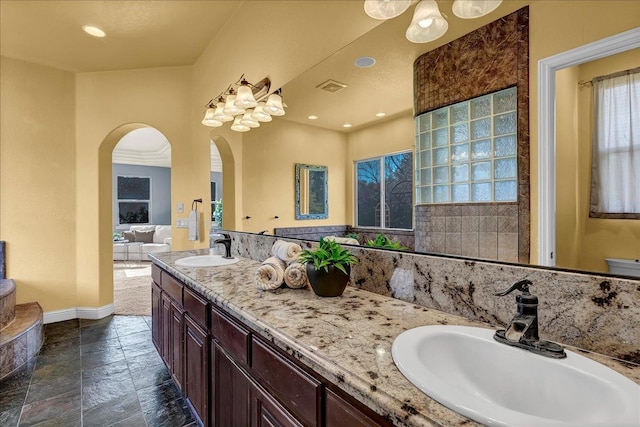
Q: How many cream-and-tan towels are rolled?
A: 3